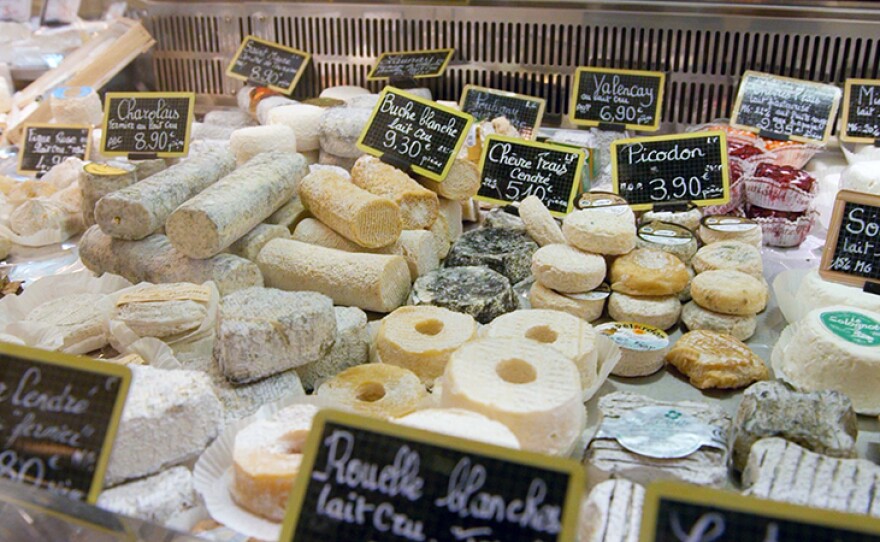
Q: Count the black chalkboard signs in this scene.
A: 15